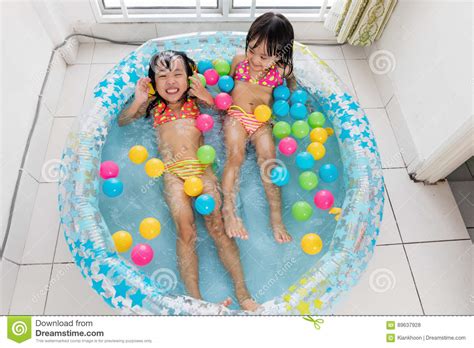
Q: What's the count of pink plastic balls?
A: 7